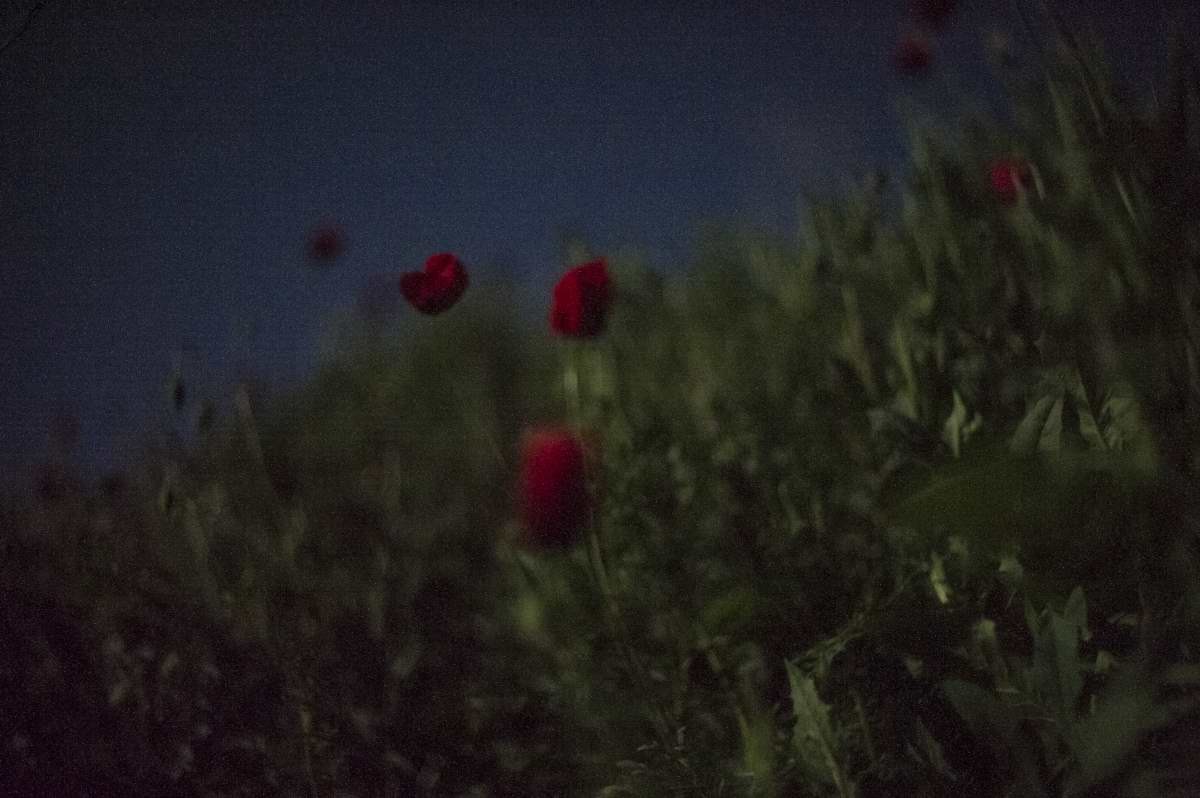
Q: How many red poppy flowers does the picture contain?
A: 7